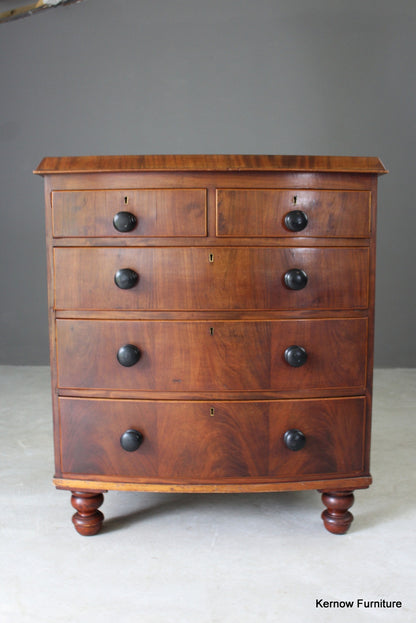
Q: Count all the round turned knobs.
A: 8